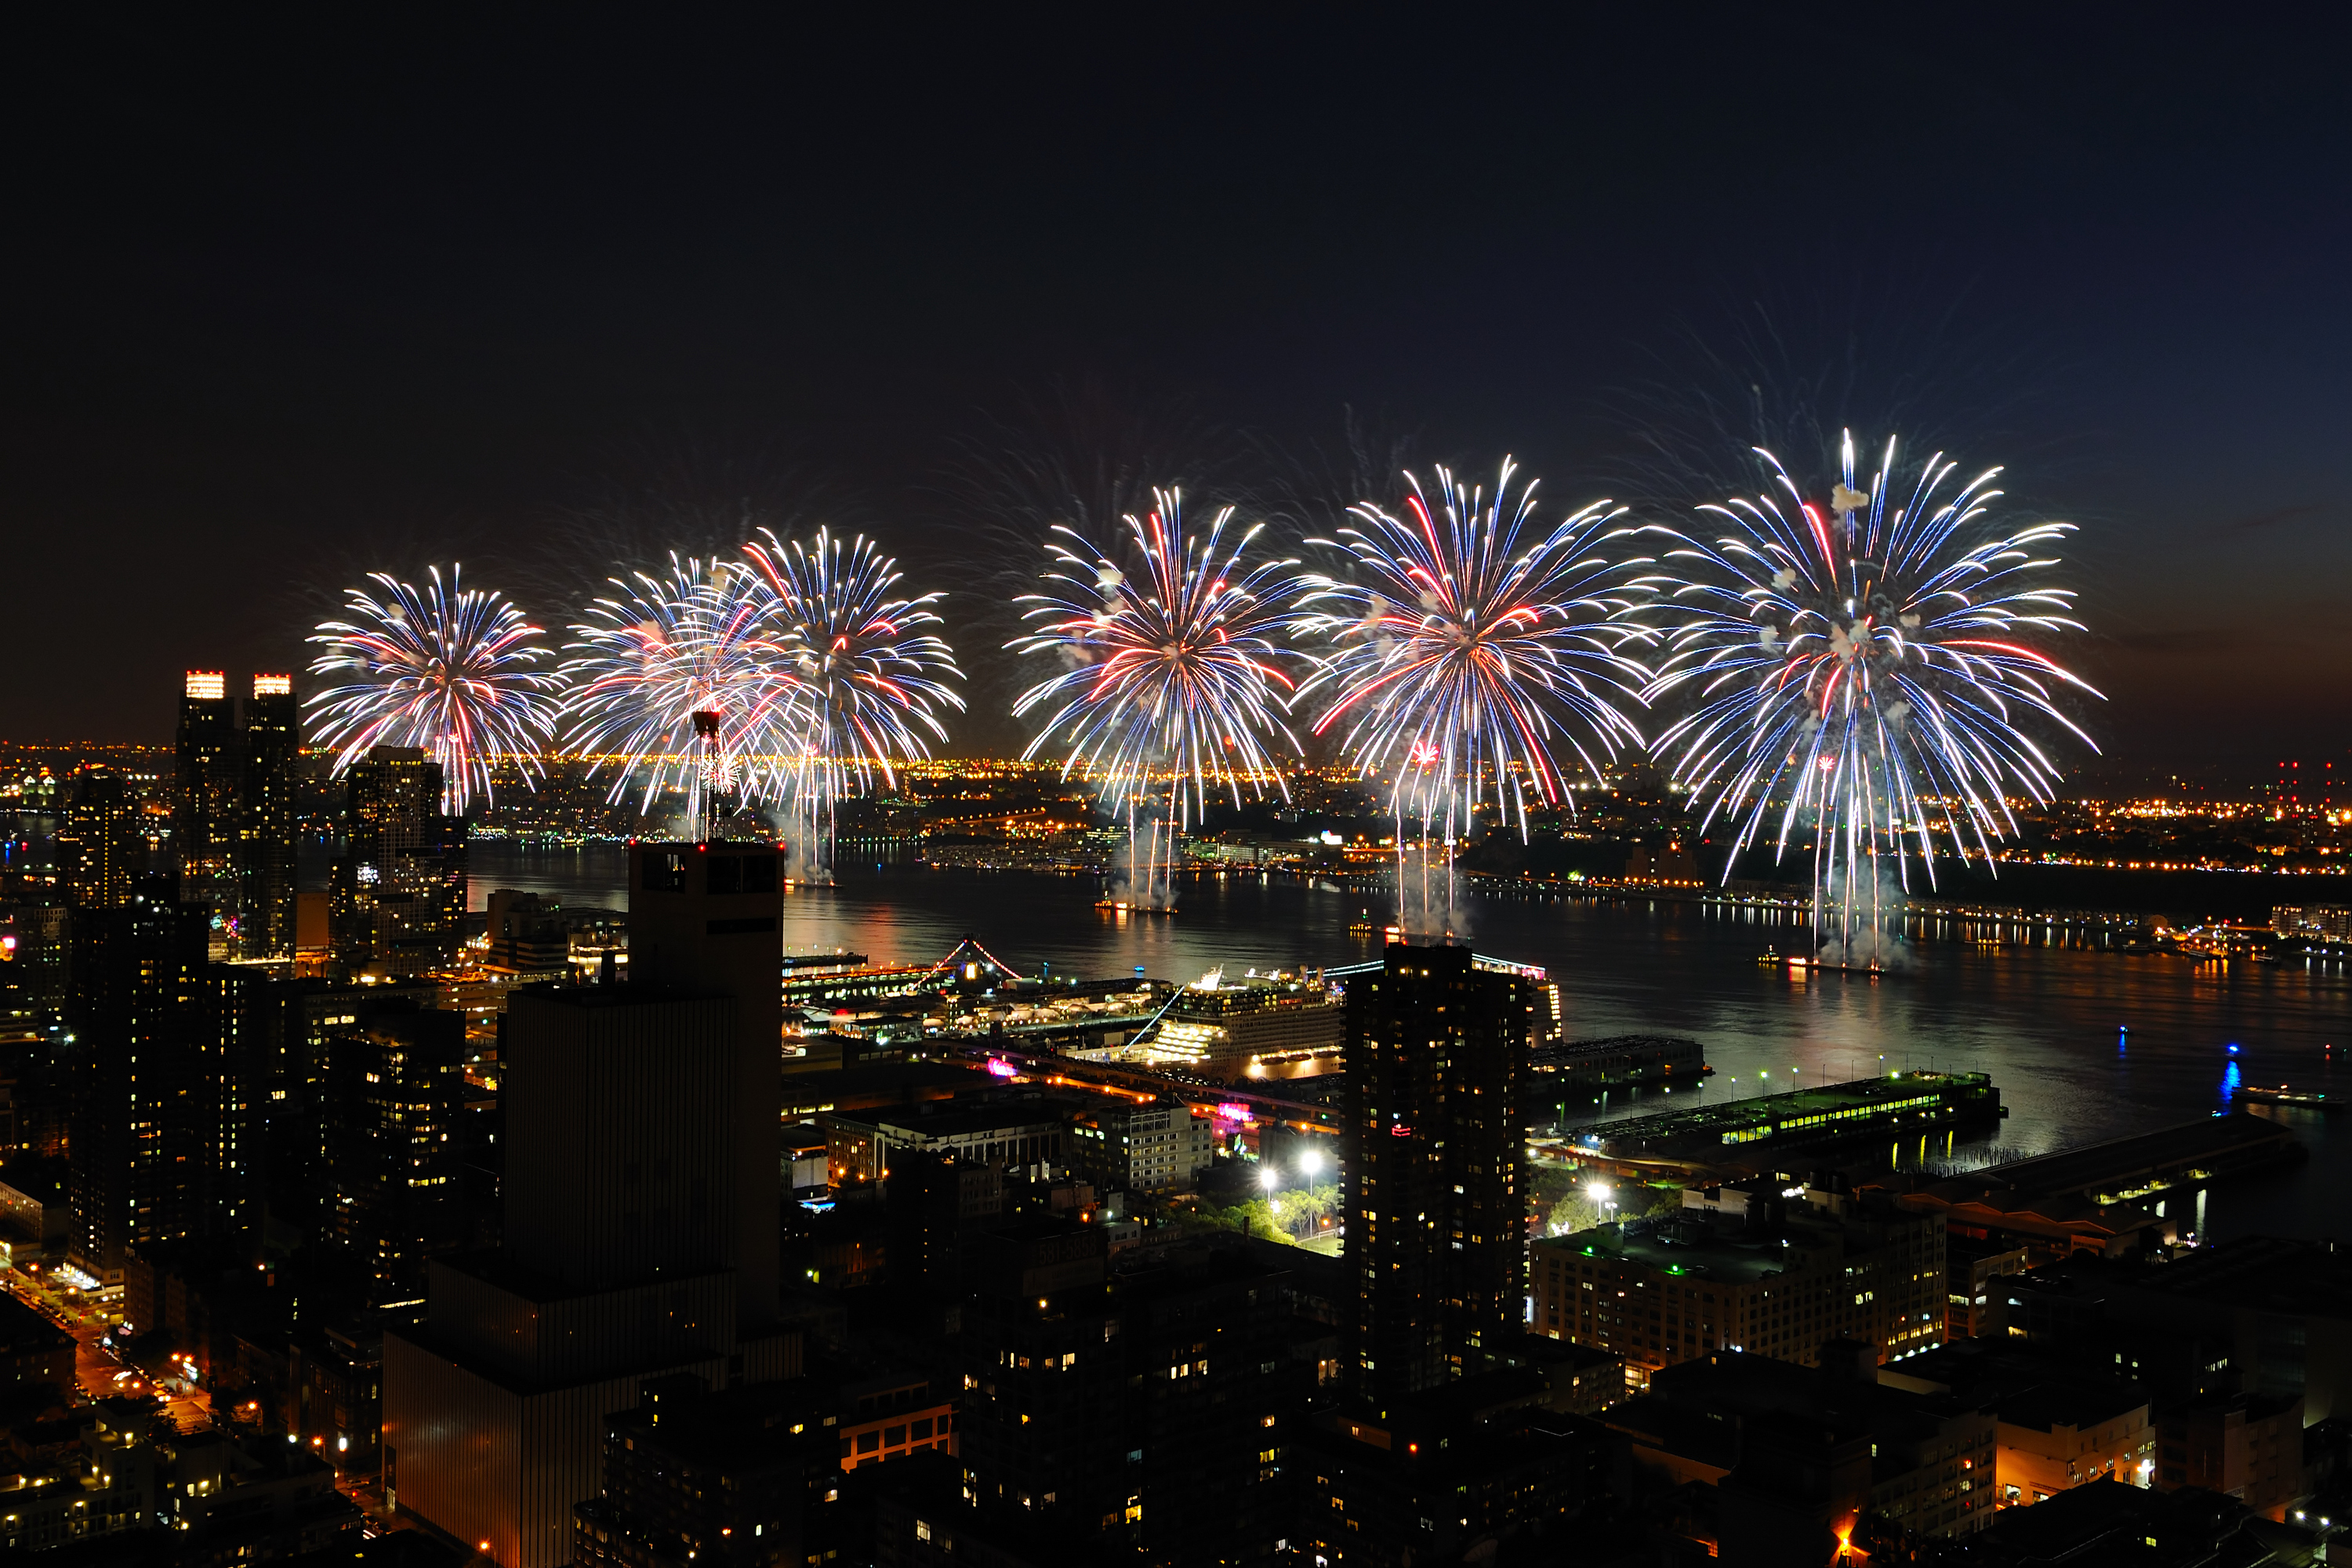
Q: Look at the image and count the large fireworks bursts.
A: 6